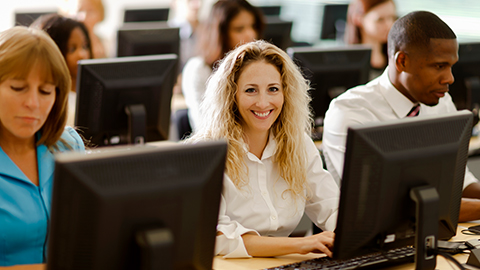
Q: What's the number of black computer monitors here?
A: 11